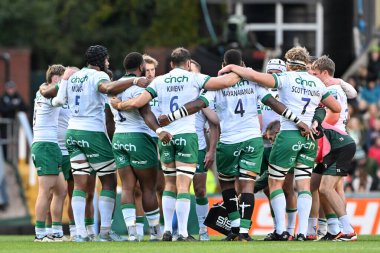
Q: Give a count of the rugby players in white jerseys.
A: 11